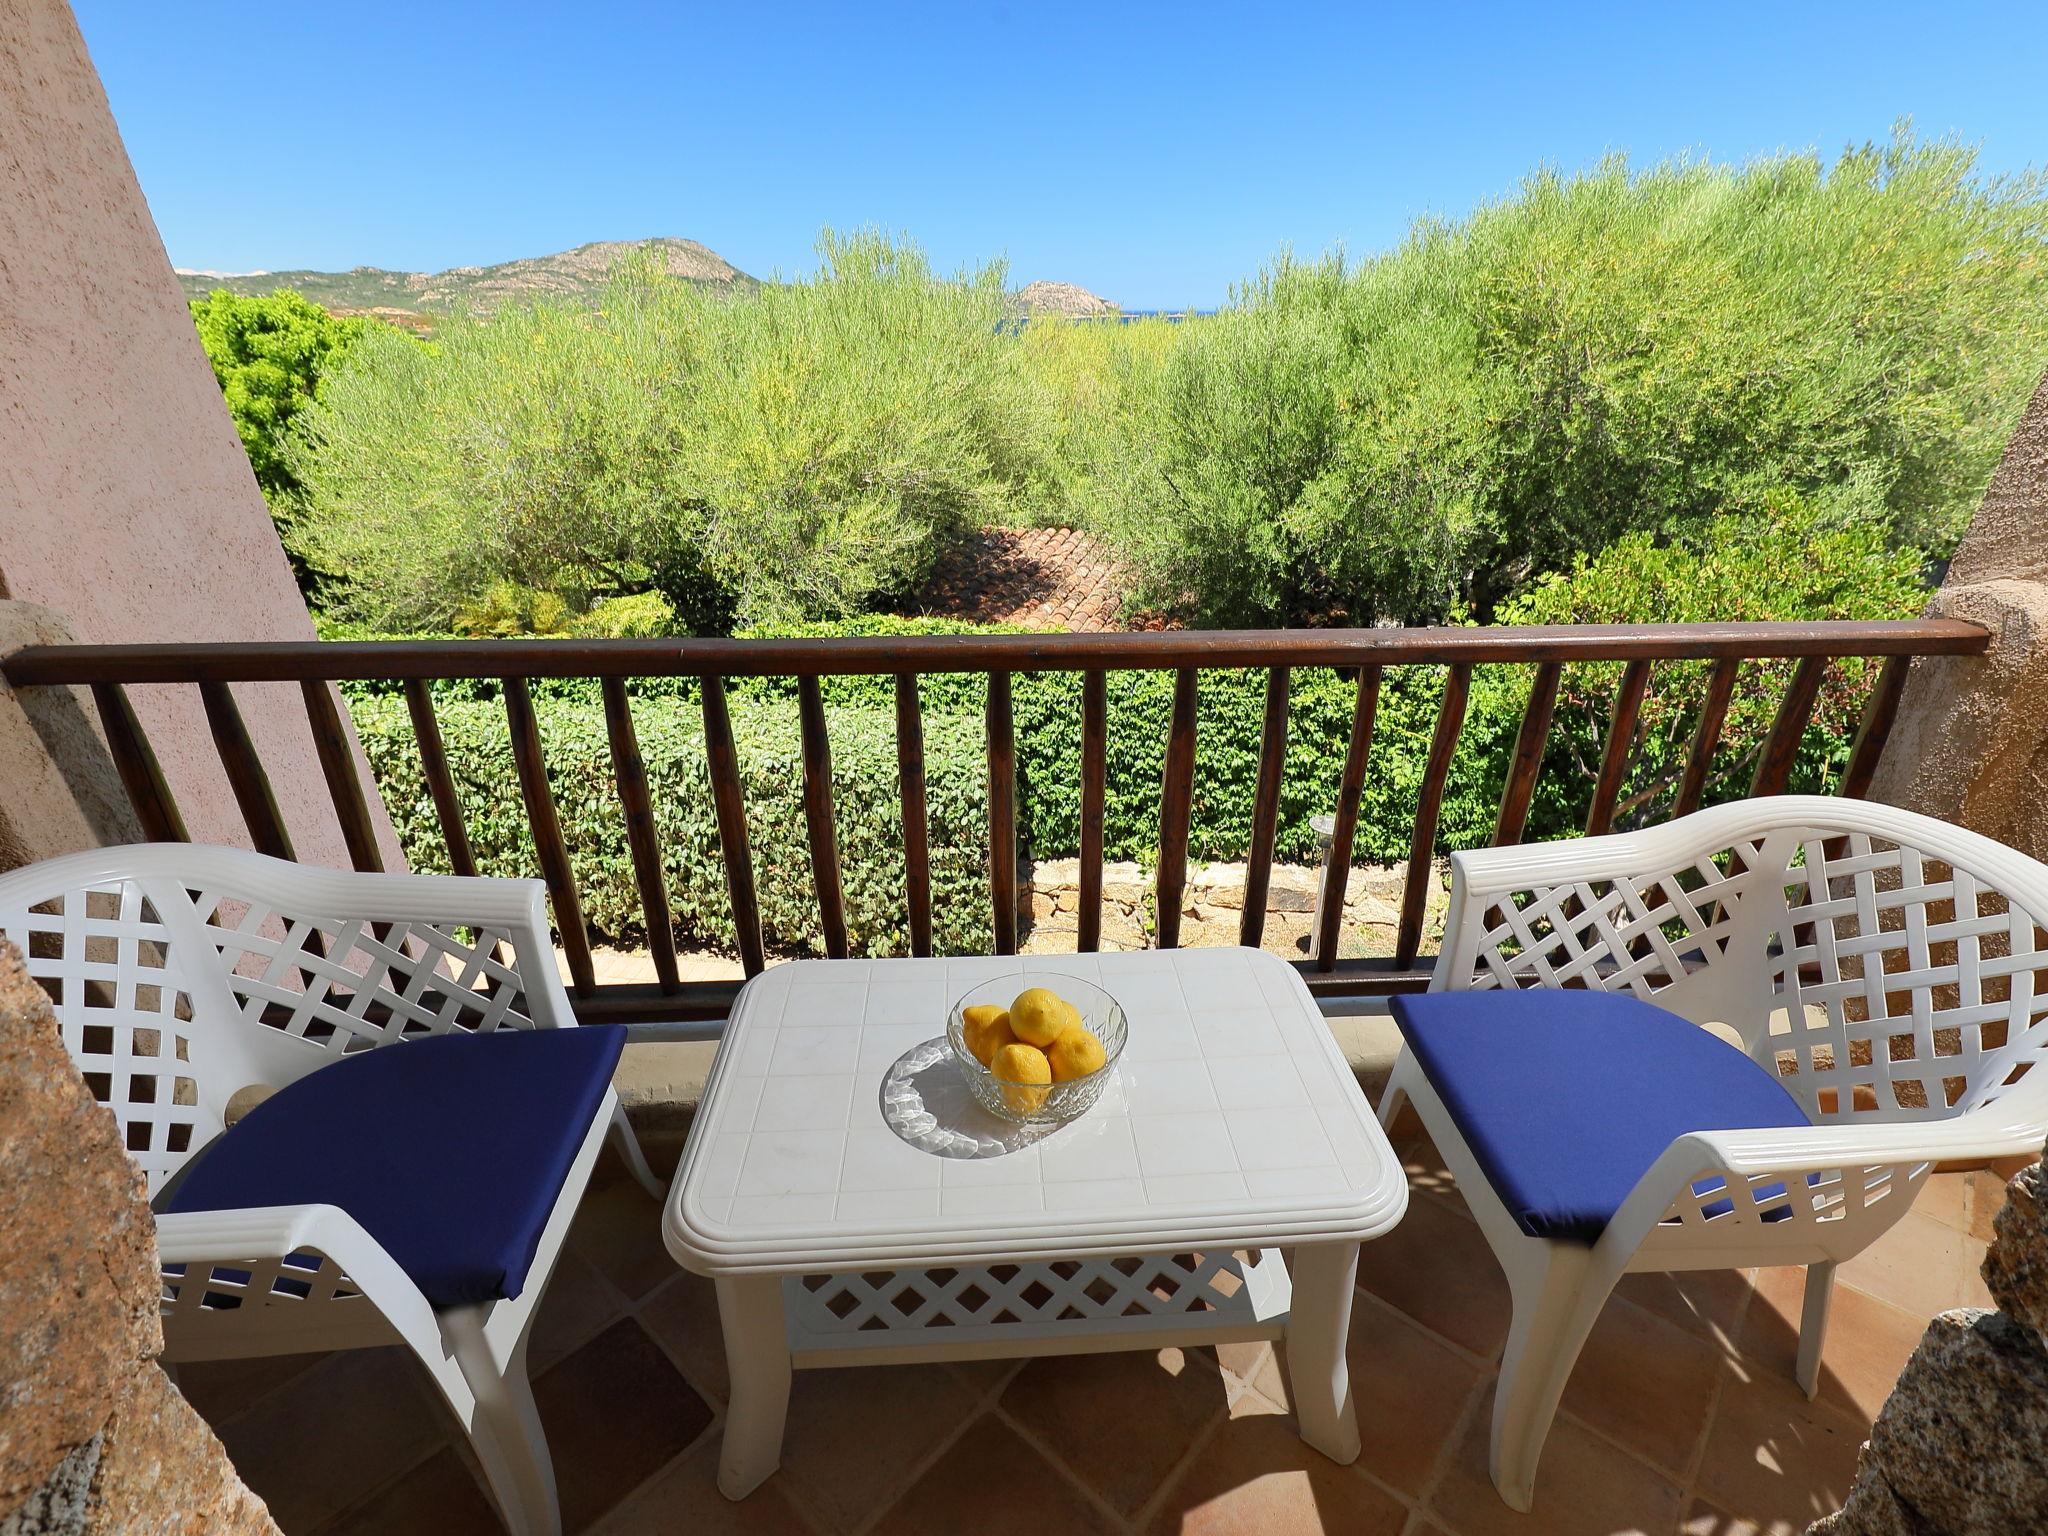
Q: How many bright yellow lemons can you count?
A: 5